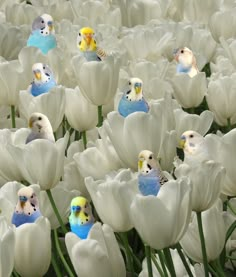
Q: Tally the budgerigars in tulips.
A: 10